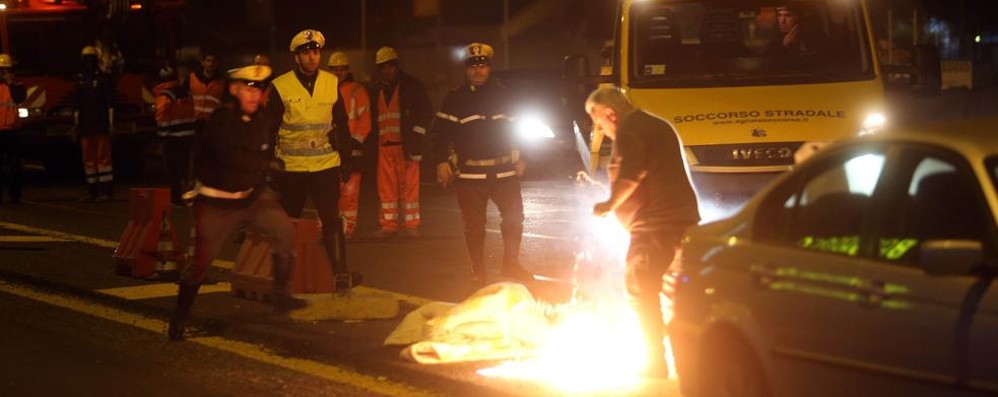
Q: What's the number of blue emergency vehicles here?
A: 0